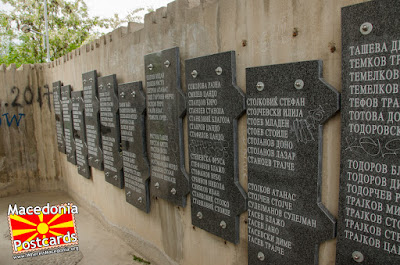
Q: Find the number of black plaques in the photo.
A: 10